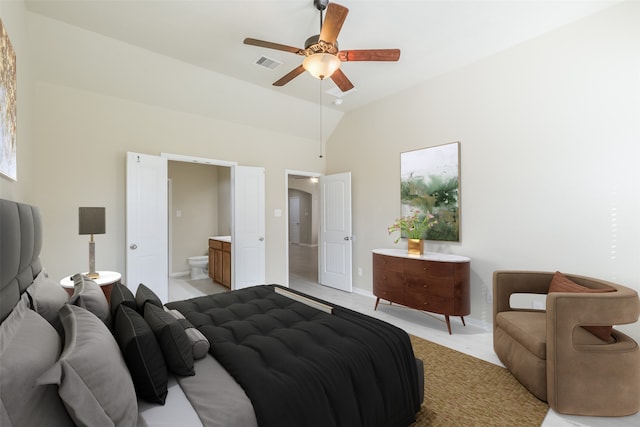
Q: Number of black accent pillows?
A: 4